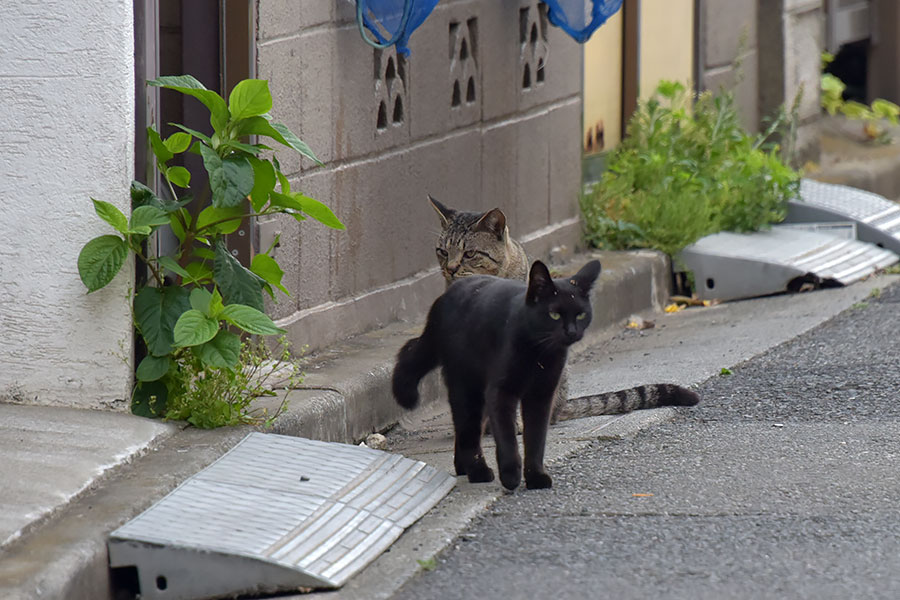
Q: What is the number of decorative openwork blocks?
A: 3